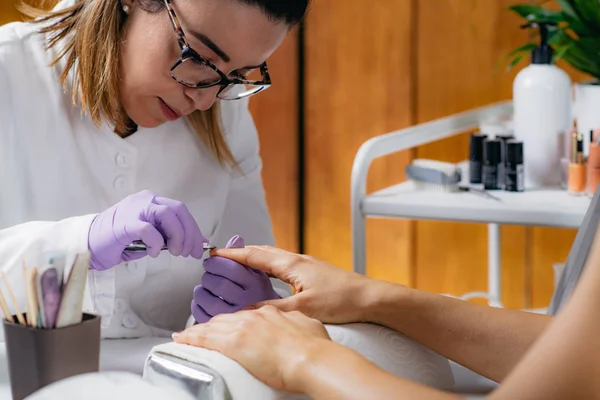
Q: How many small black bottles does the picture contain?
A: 4